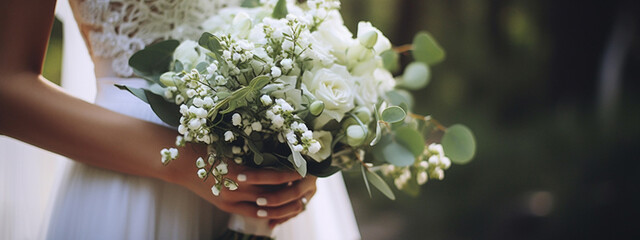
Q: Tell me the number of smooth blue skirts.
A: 0